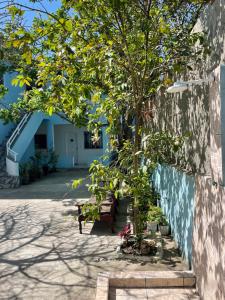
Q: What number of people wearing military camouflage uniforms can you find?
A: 0